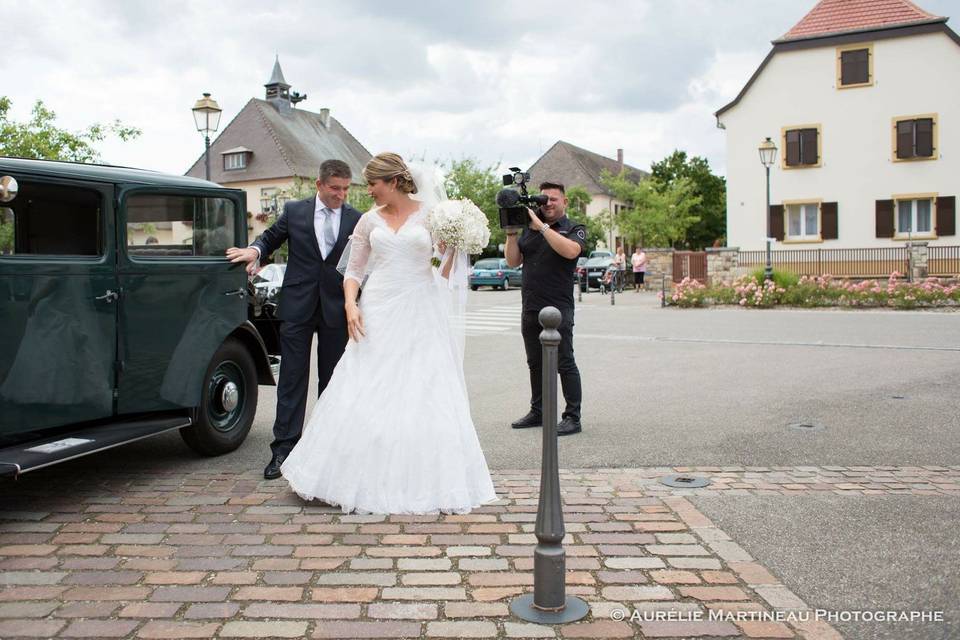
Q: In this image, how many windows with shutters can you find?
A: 5